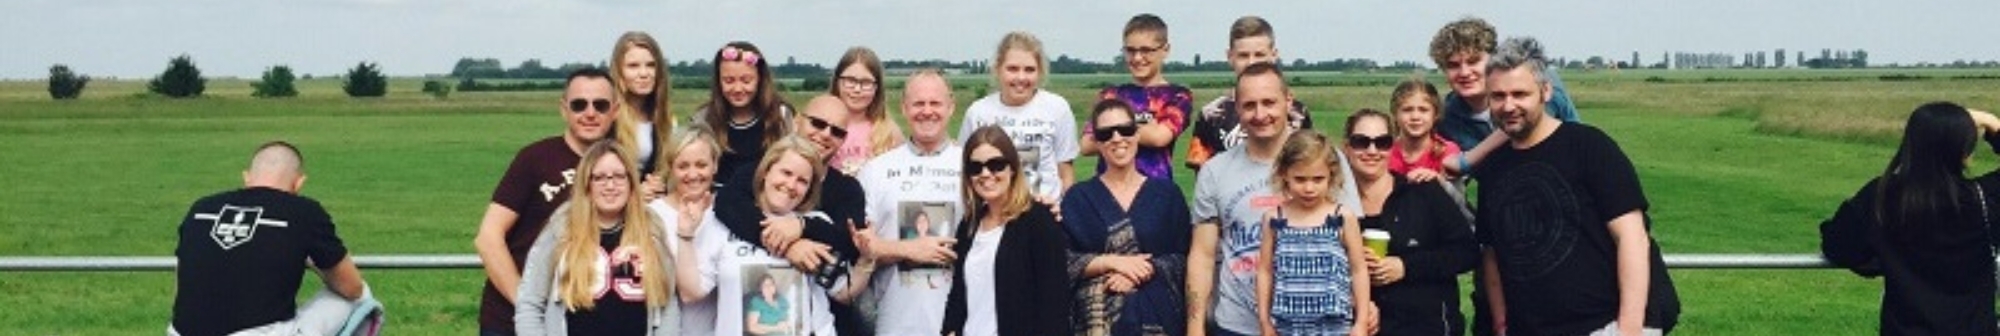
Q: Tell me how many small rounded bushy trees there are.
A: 4